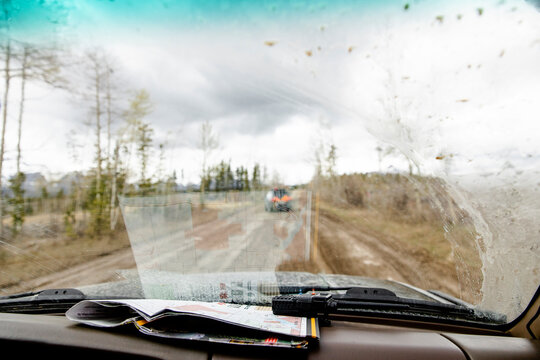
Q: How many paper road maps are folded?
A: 1